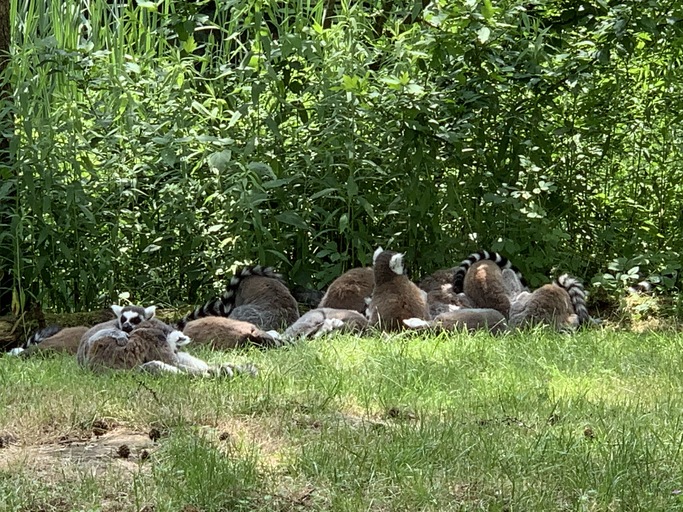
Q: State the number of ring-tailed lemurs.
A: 12